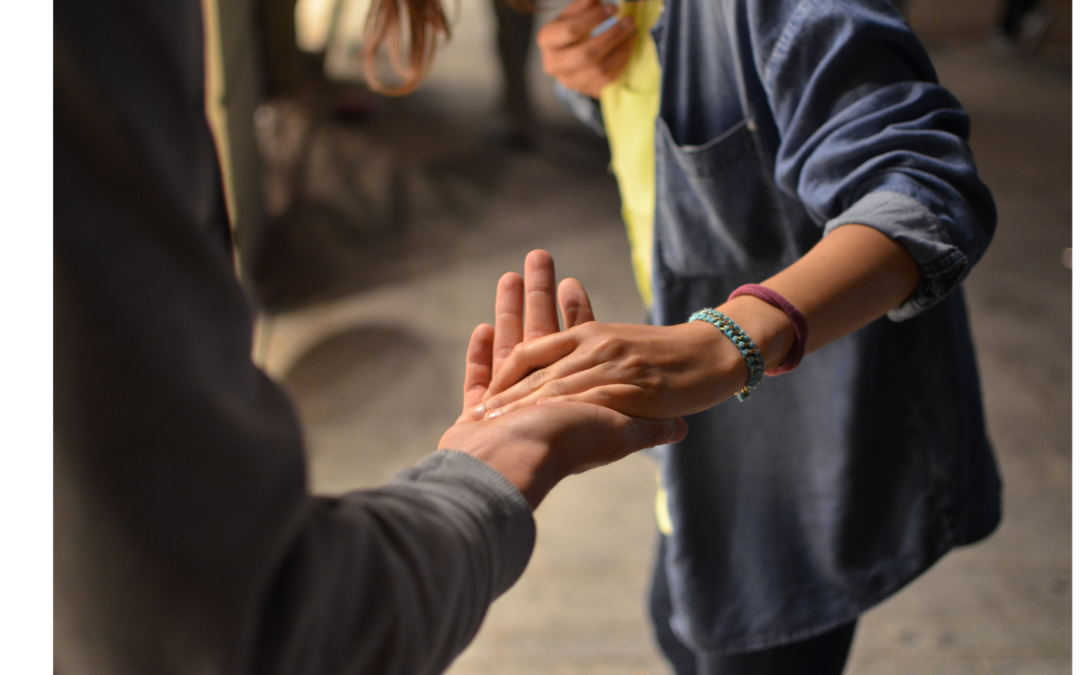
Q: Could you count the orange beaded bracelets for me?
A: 0